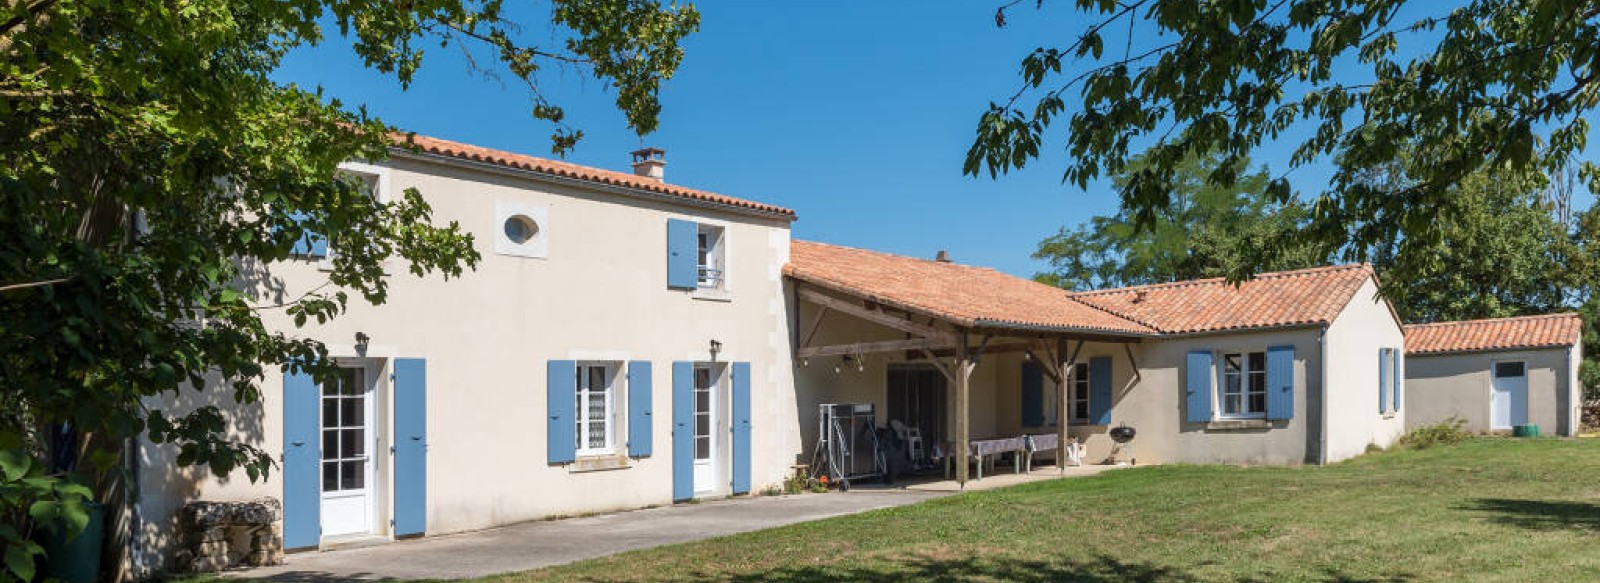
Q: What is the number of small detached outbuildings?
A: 1